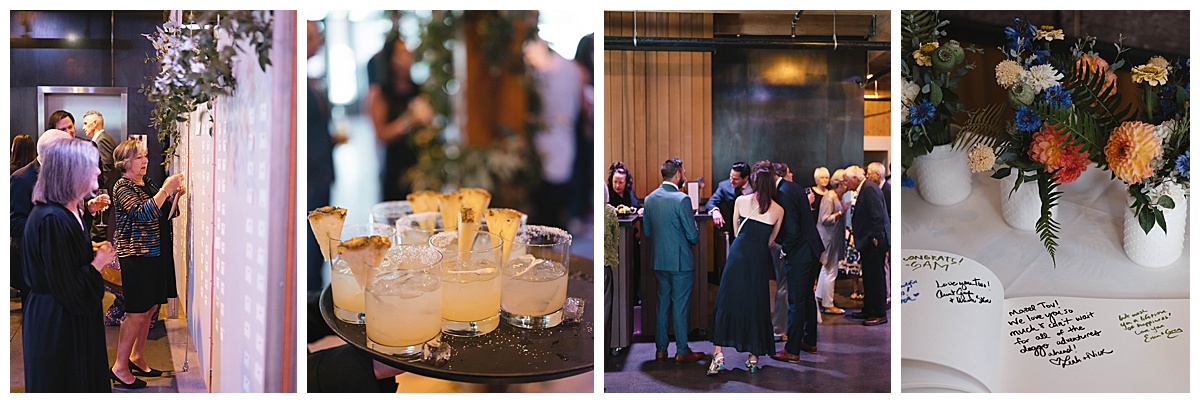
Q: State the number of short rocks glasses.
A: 7